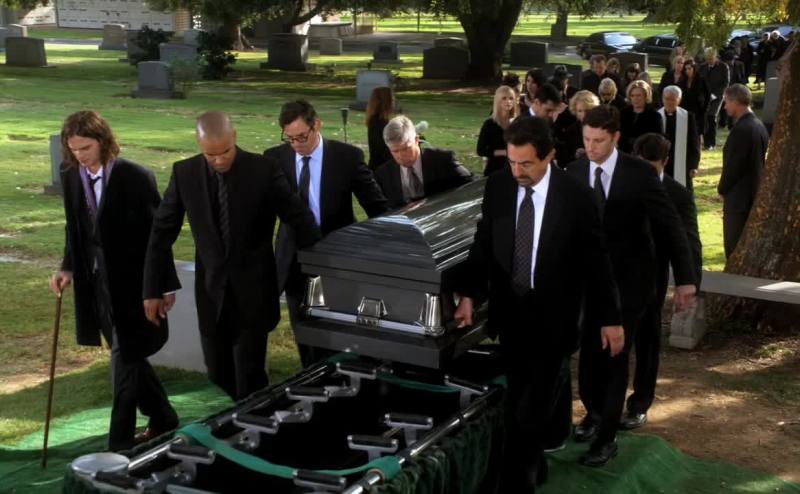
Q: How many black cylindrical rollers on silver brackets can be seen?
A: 9